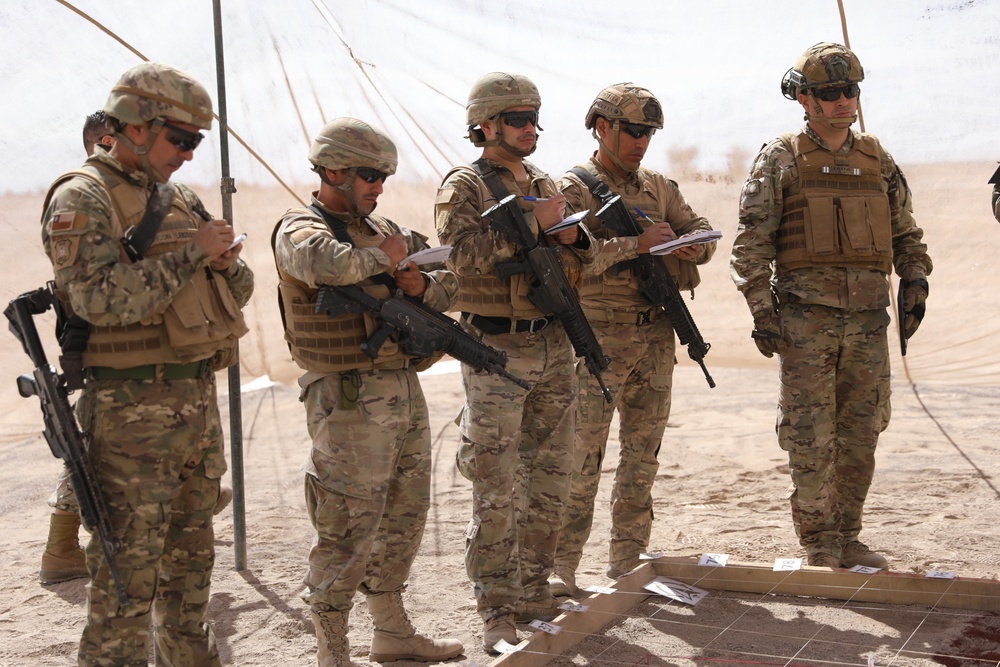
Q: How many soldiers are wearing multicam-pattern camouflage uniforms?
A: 5